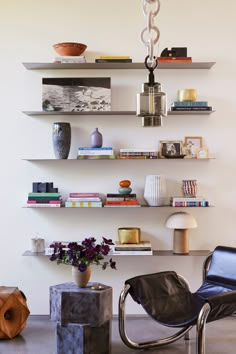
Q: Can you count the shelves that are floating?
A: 5